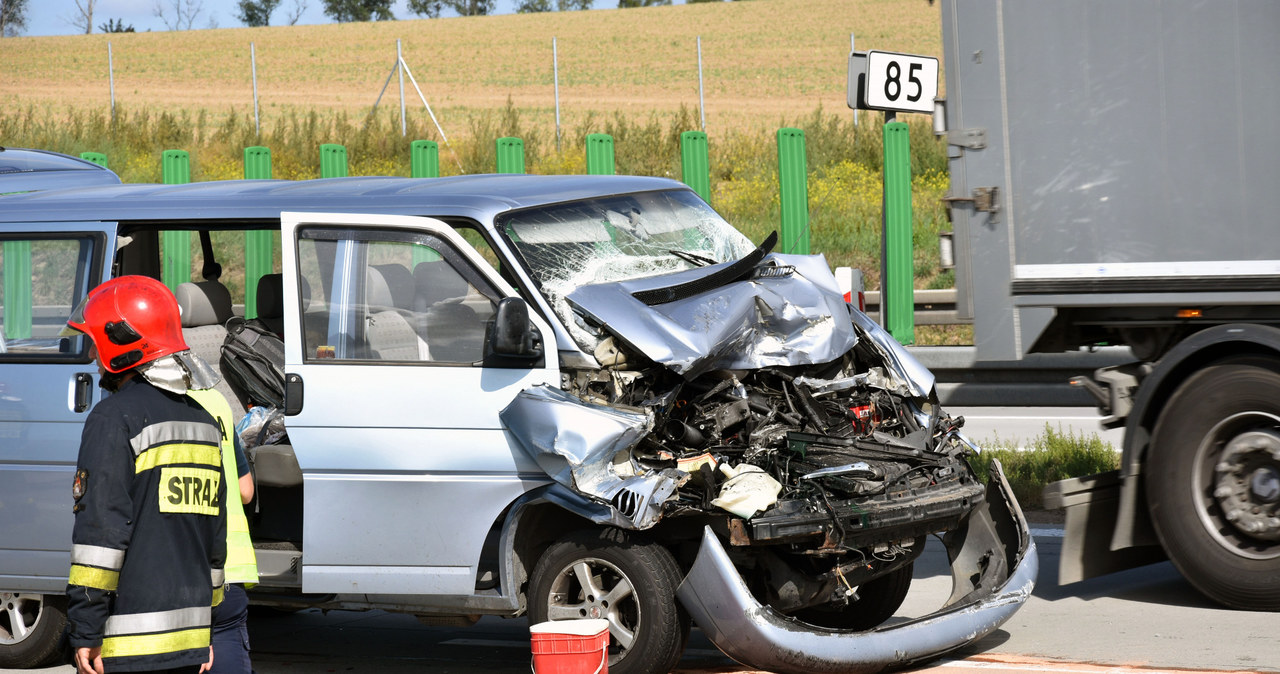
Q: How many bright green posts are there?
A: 11